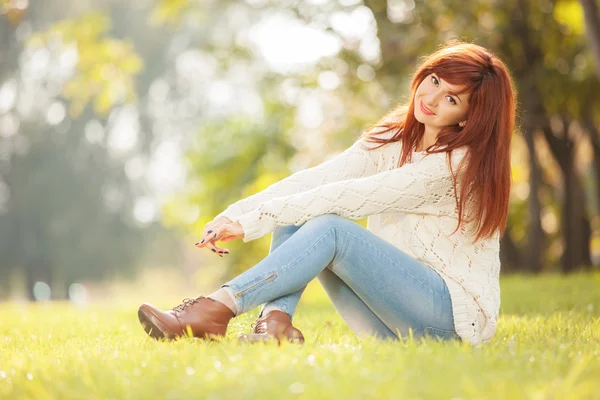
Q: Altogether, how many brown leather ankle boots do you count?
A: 2